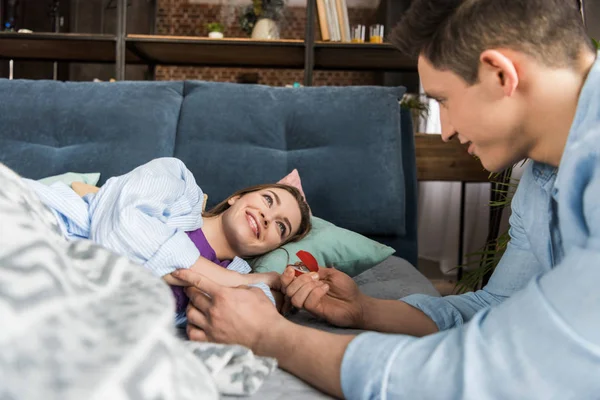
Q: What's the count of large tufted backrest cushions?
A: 2